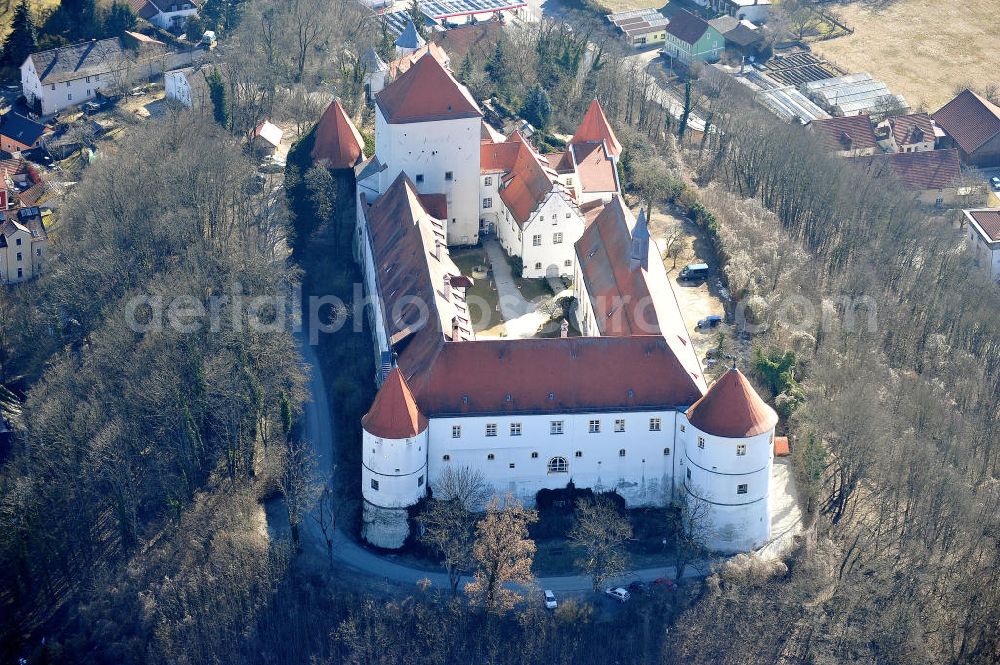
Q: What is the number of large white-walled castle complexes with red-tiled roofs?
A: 1